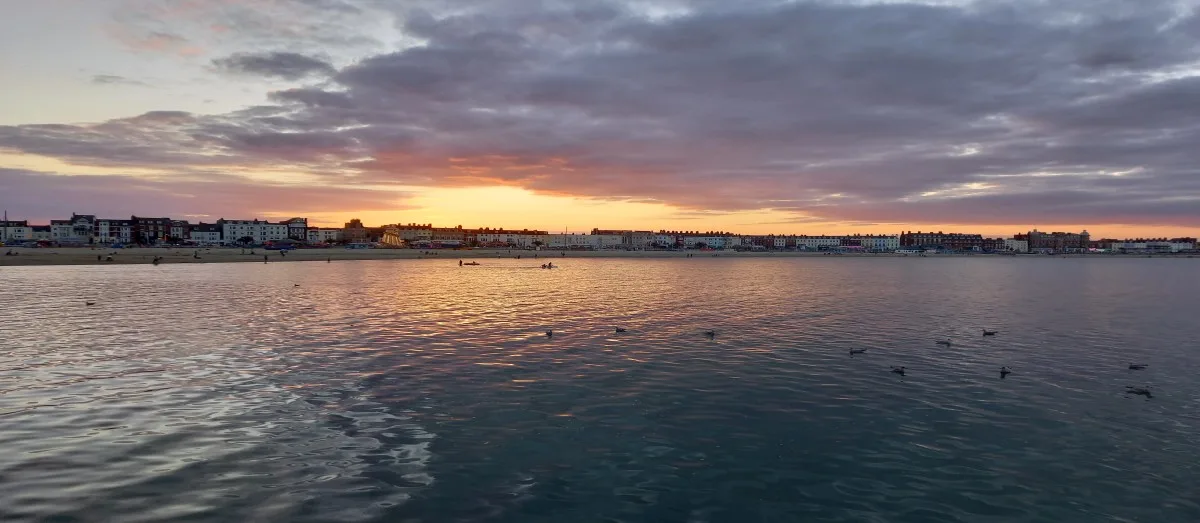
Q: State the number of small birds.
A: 12